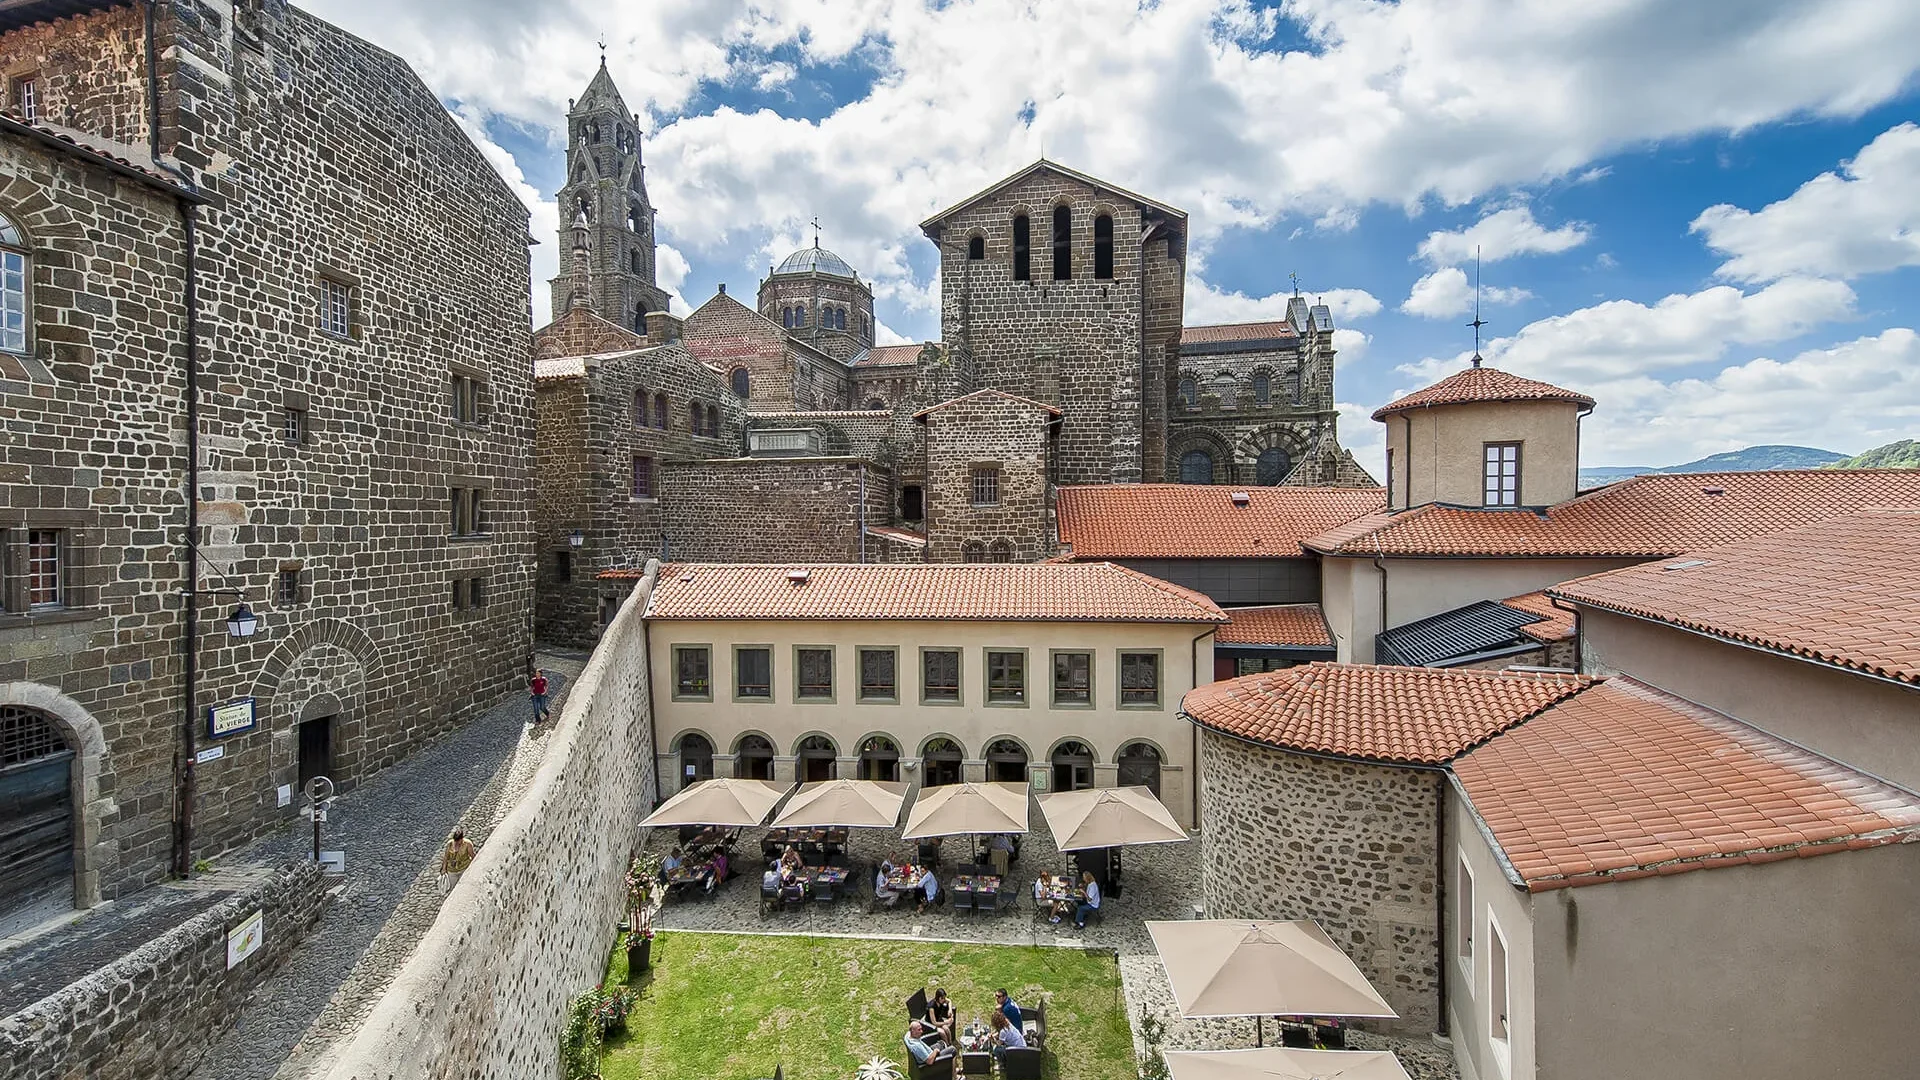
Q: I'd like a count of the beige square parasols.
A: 6